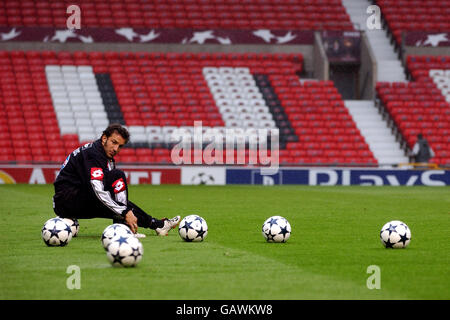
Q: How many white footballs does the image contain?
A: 7